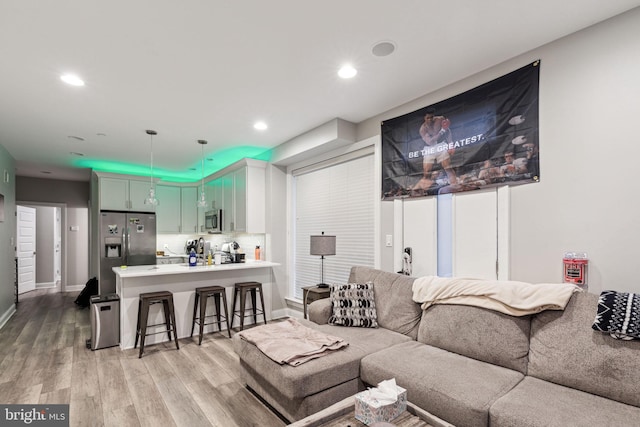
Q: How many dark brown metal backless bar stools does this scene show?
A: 3